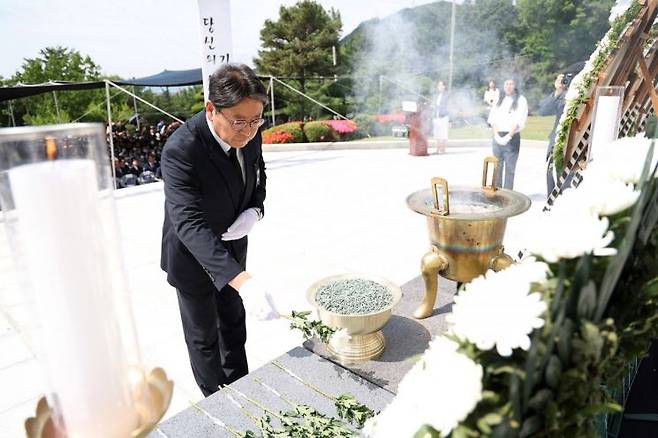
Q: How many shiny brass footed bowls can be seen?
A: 2